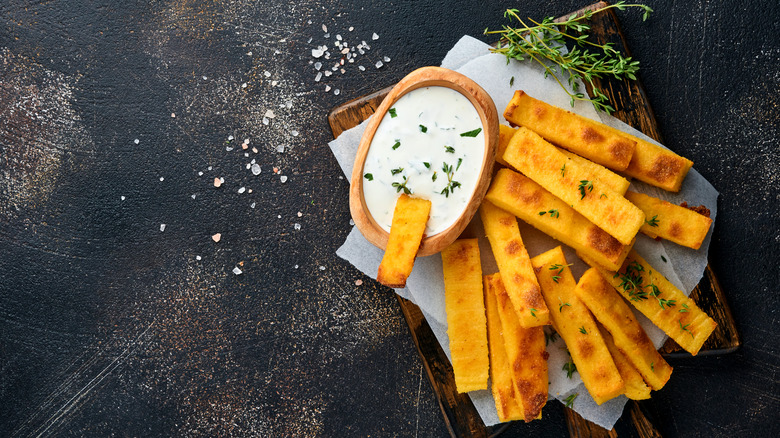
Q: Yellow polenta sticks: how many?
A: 15